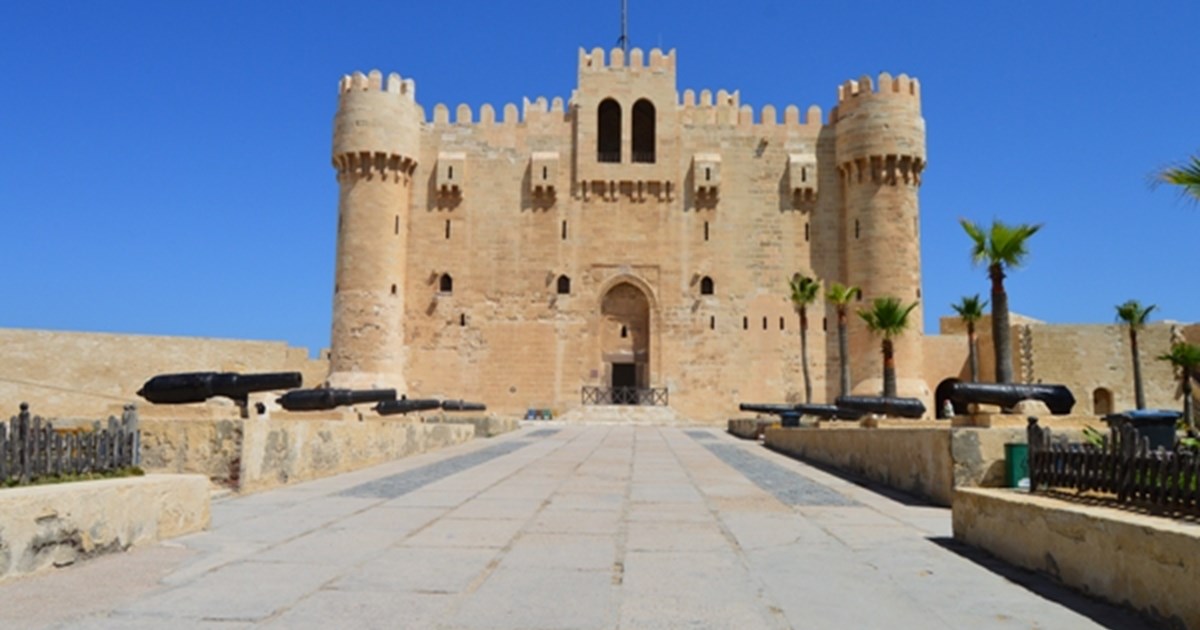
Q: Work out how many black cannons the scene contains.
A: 8